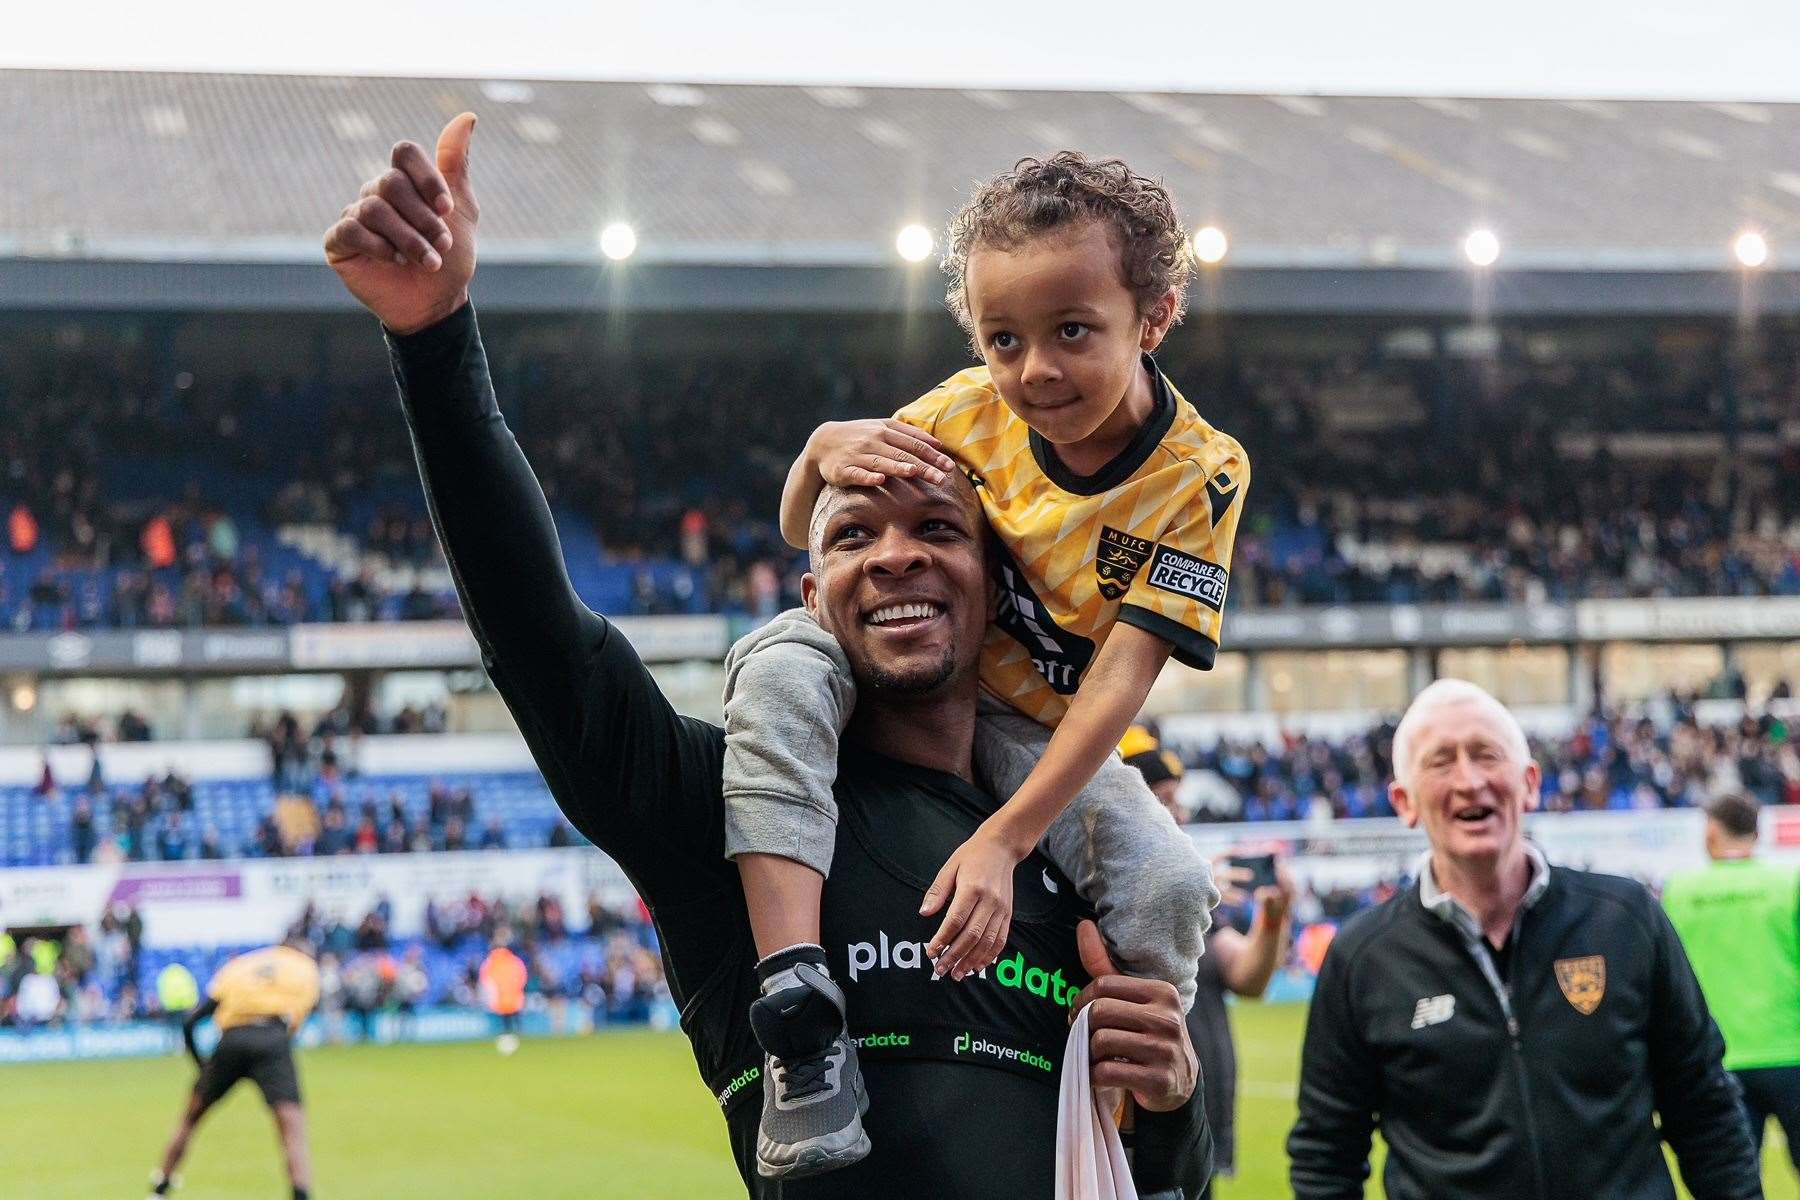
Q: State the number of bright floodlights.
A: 5